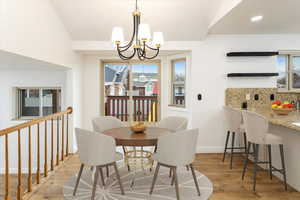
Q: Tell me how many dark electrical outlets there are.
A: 3